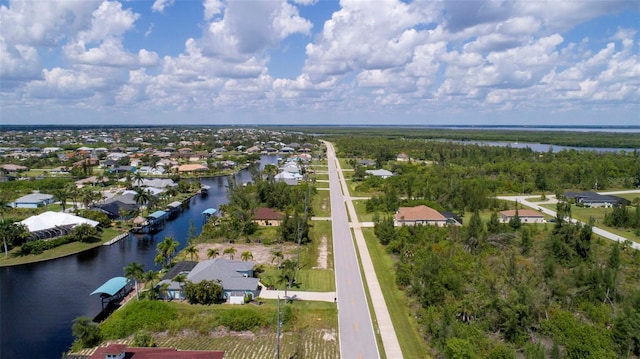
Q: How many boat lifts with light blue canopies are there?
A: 3